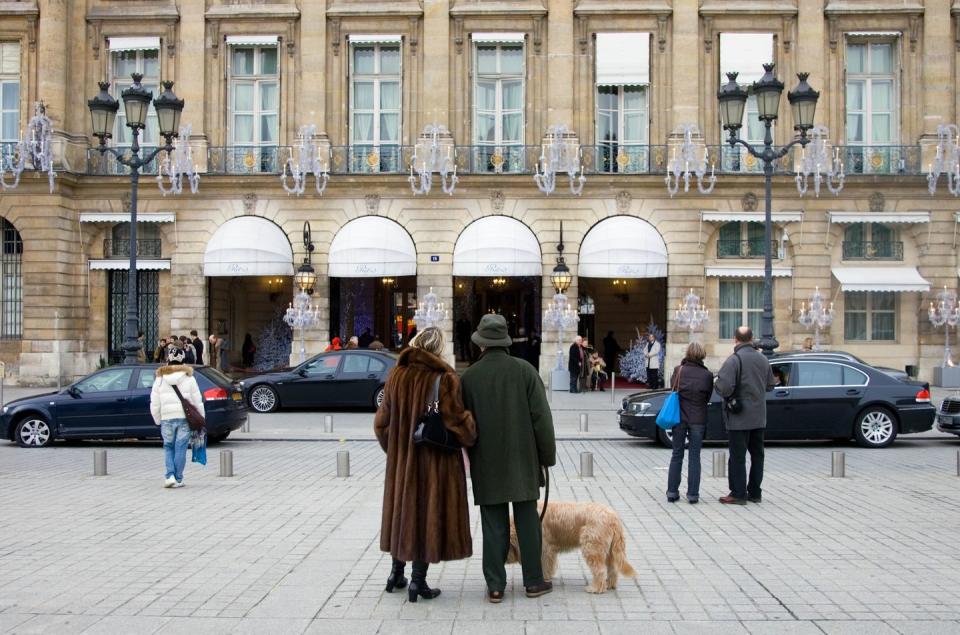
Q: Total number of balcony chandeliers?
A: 8